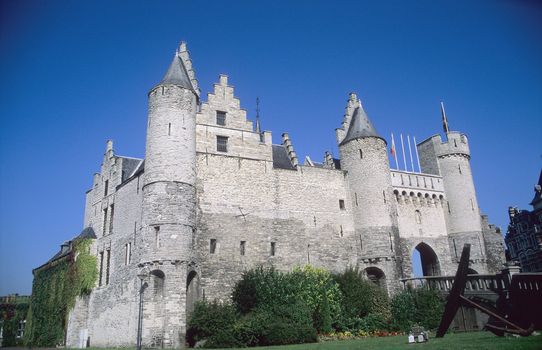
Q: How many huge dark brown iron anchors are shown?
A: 1